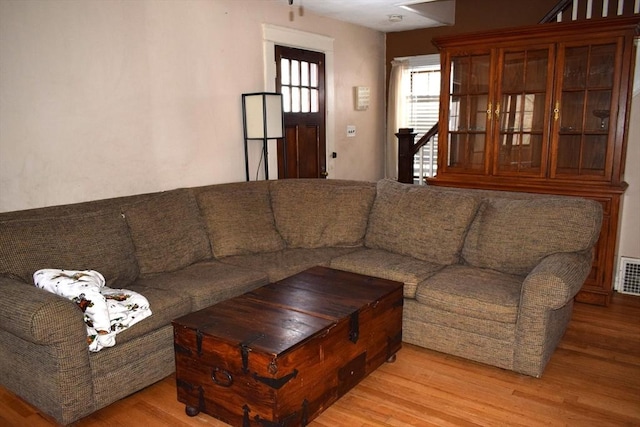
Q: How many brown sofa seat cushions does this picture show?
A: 5